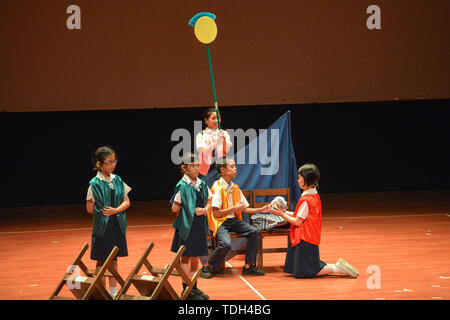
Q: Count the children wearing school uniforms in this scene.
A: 5